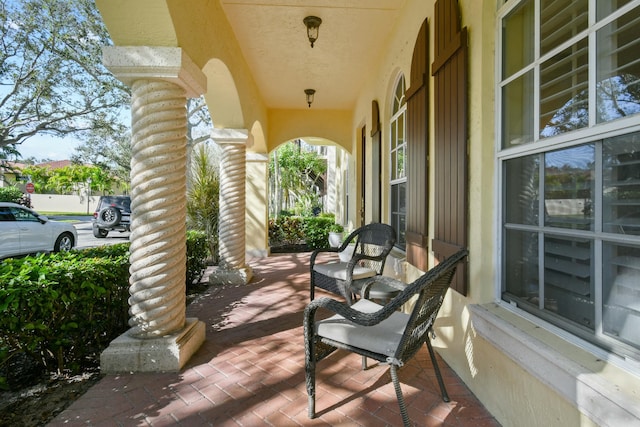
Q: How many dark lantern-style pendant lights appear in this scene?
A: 2